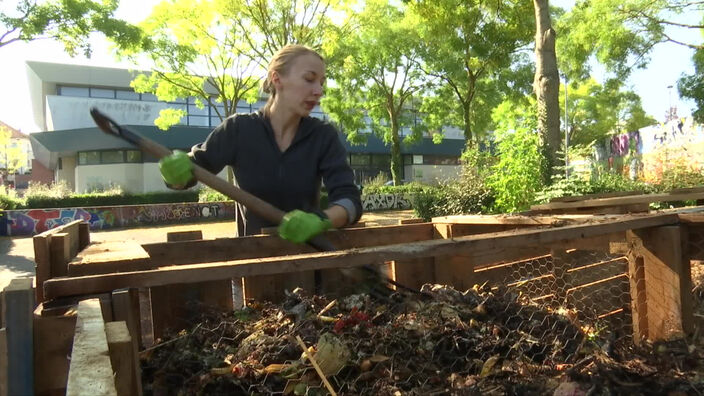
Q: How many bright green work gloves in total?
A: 2